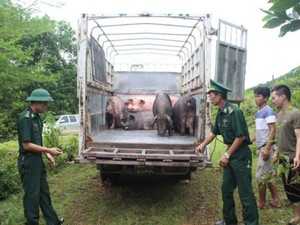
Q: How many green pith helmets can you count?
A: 1